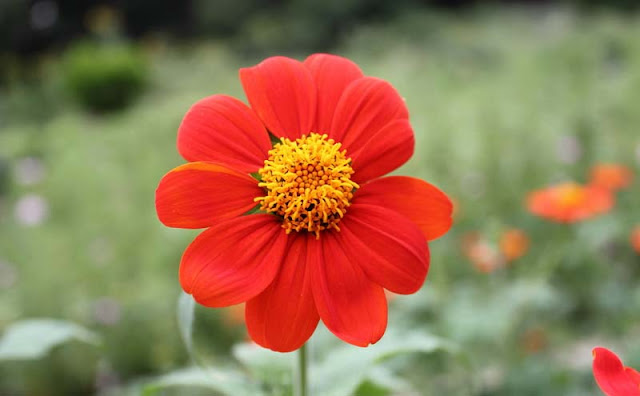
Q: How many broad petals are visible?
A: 11